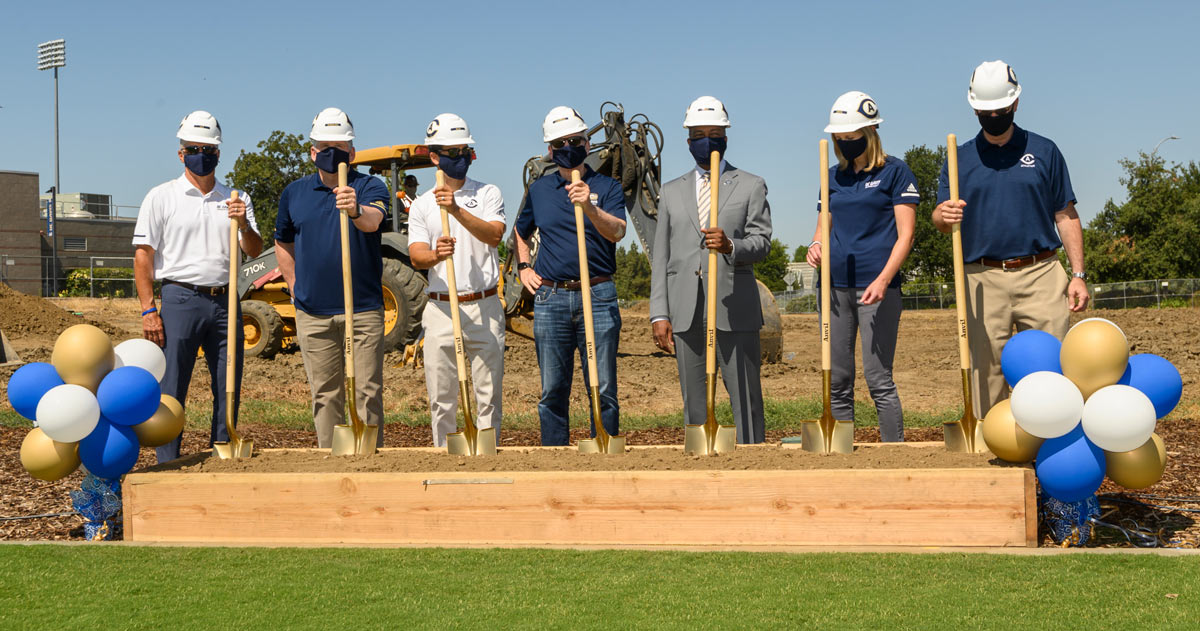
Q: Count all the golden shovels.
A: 7